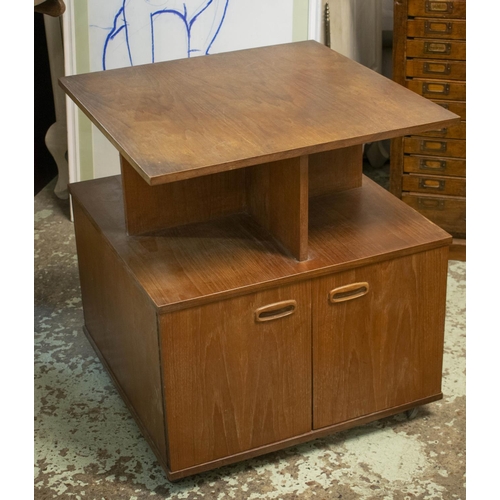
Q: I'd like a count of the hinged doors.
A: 2